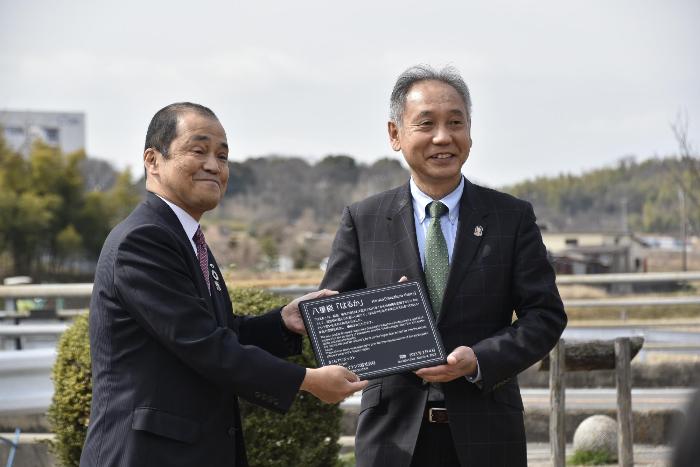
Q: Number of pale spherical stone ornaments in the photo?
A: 1